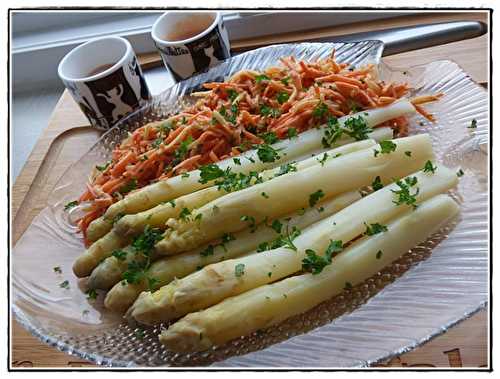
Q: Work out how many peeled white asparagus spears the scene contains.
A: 8